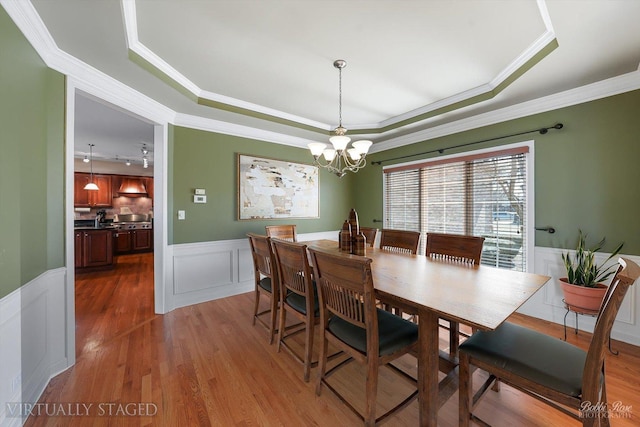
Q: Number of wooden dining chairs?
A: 8